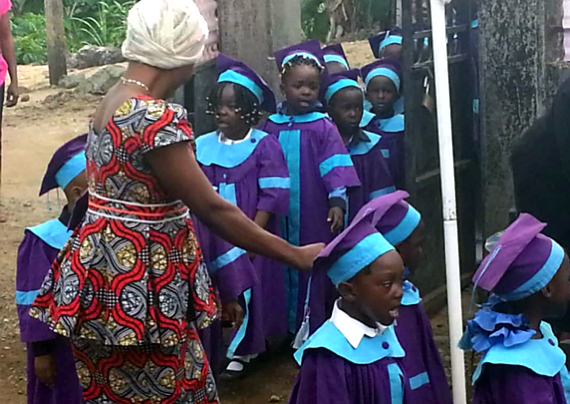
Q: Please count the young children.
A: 10